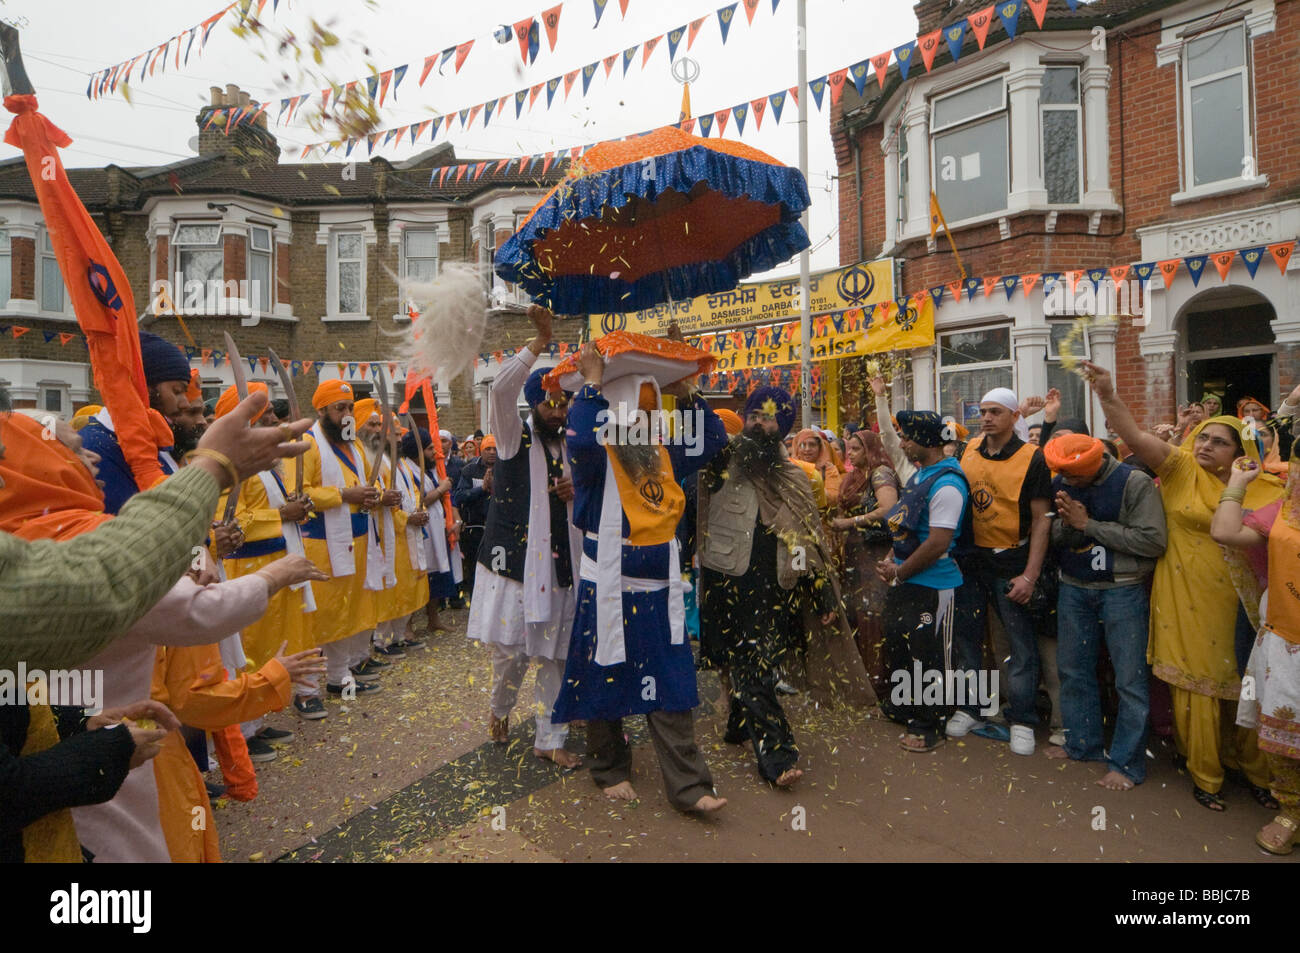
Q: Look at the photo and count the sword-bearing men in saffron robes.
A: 5